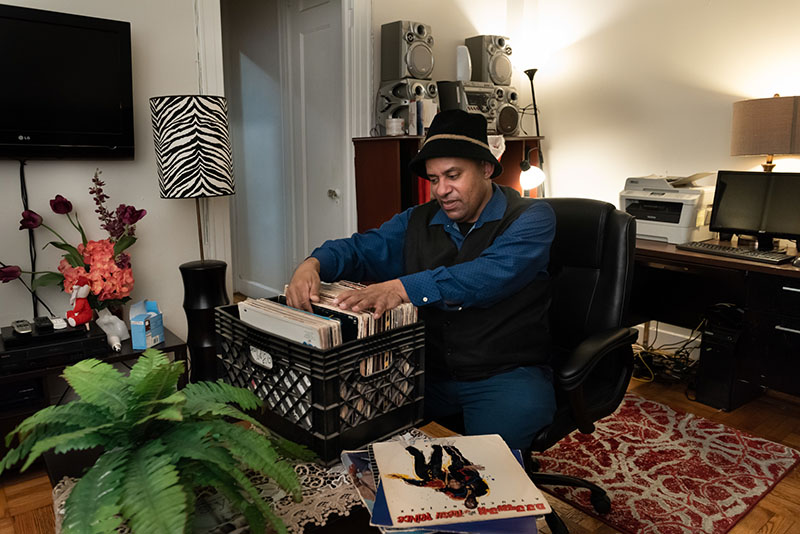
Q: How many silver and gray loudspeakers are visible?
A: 4